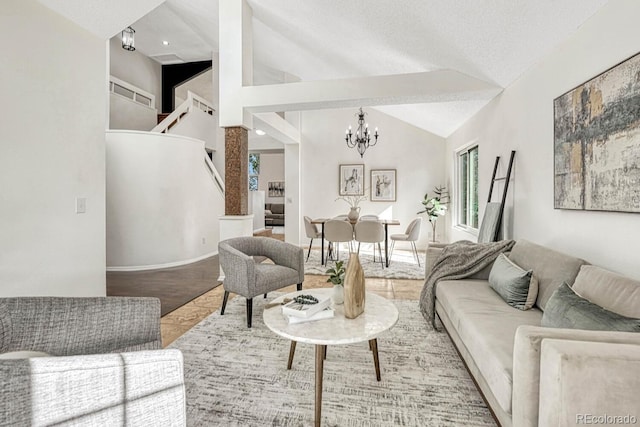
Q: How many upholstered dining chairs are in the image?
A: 6